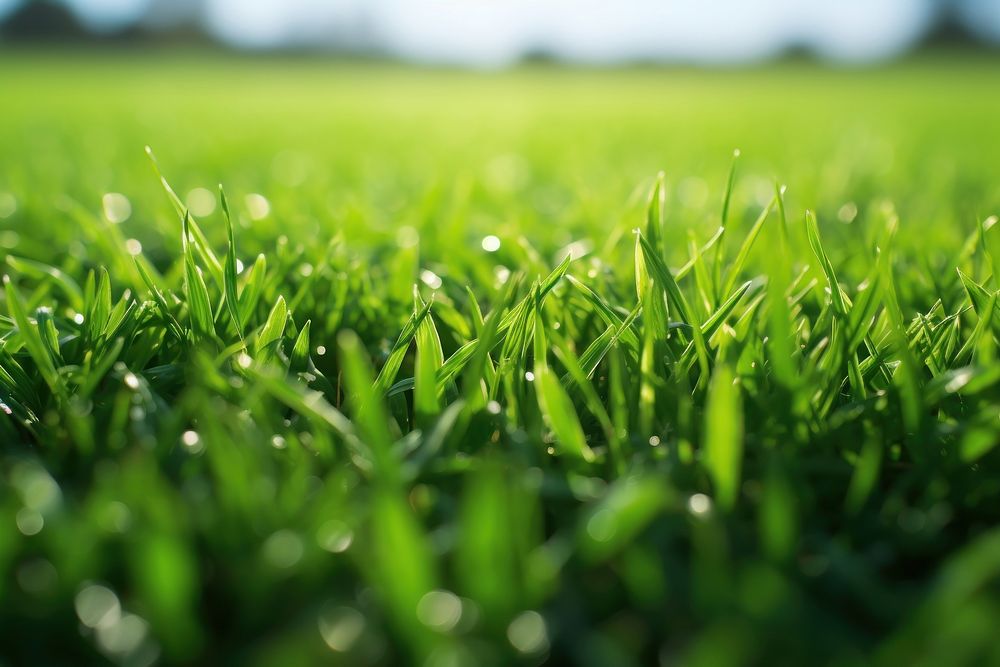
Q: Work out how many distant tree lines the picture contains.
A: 1